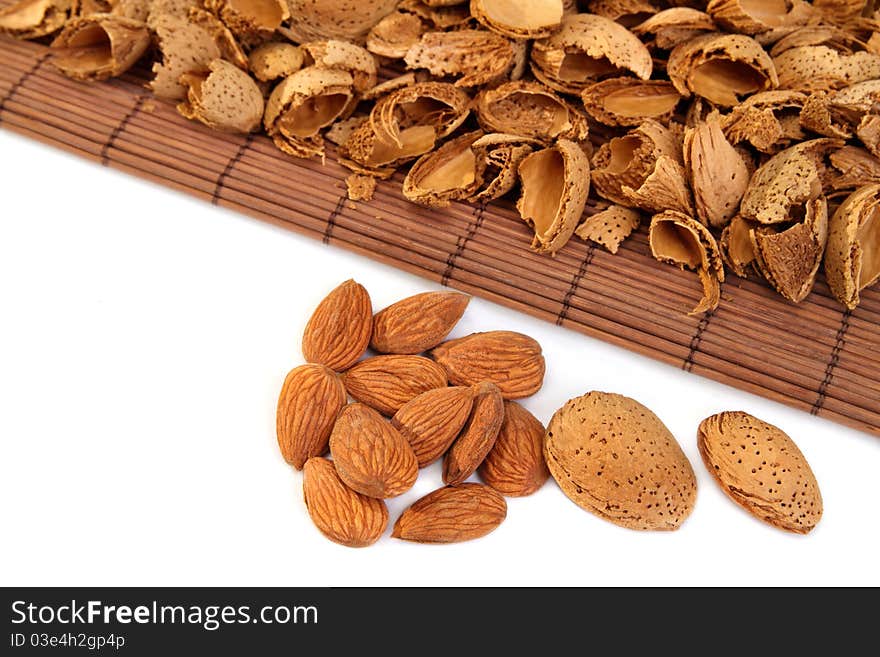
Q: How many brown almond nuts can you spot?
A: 11